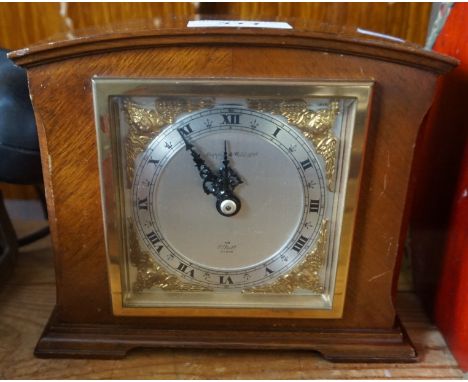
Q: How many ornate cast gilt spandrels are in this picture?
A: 4